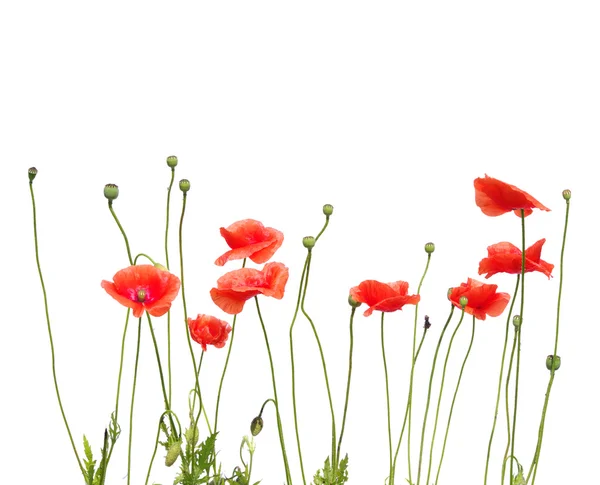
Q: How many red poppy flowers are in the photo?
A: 8